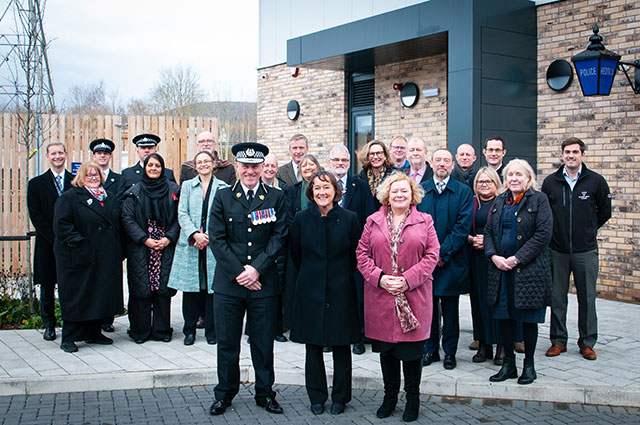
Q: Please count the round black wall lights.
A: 3